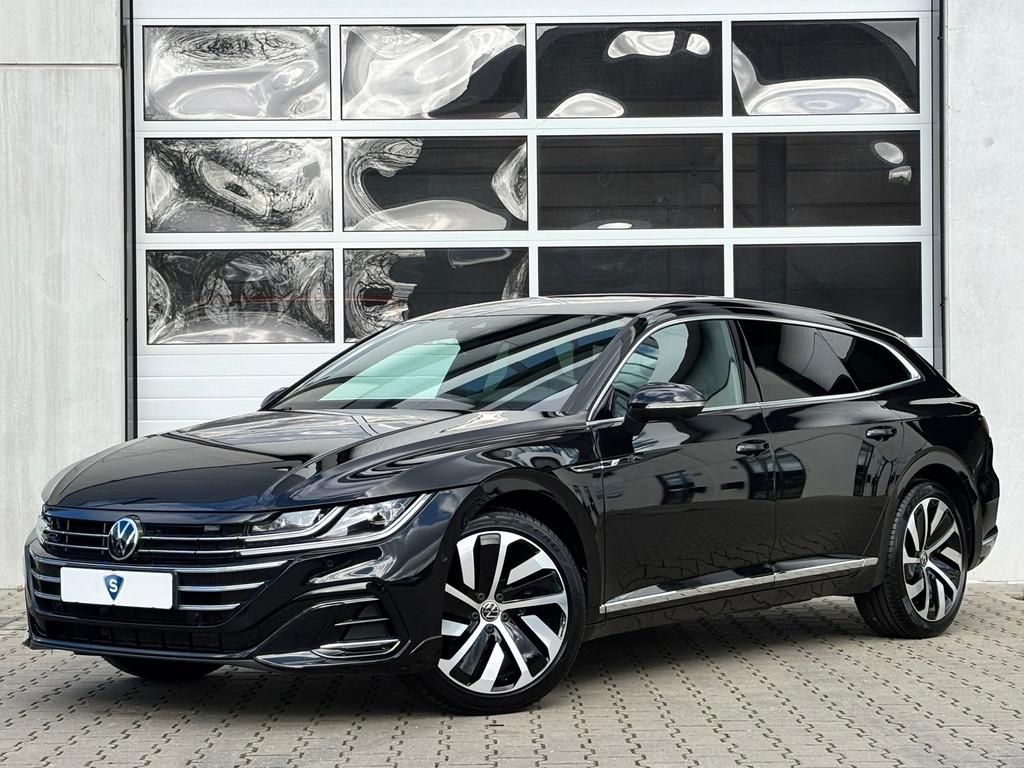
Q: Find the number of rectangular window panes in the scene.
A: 12